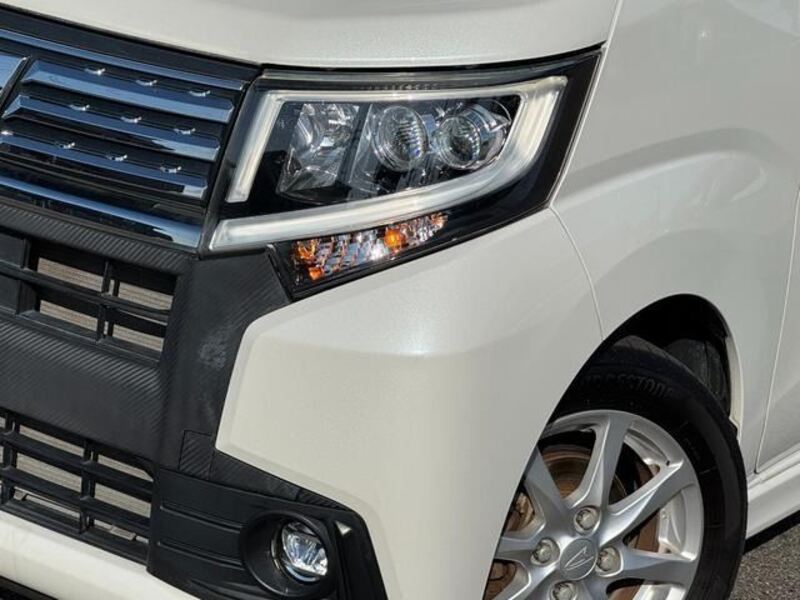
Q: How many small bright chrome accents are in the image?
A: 9